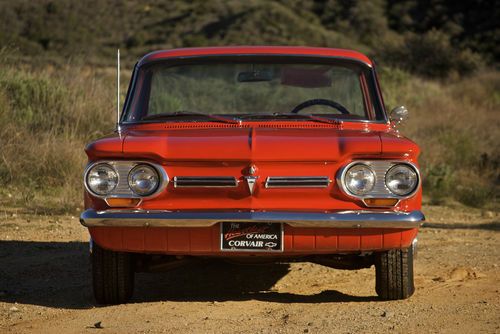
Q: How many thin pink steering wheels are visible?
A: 0